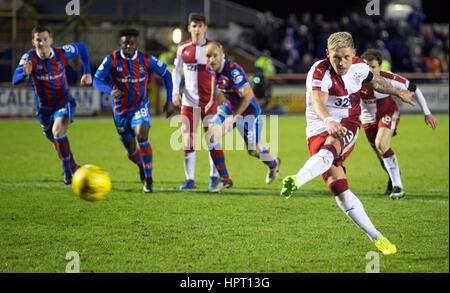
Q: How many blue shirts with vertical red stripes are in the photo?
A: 3